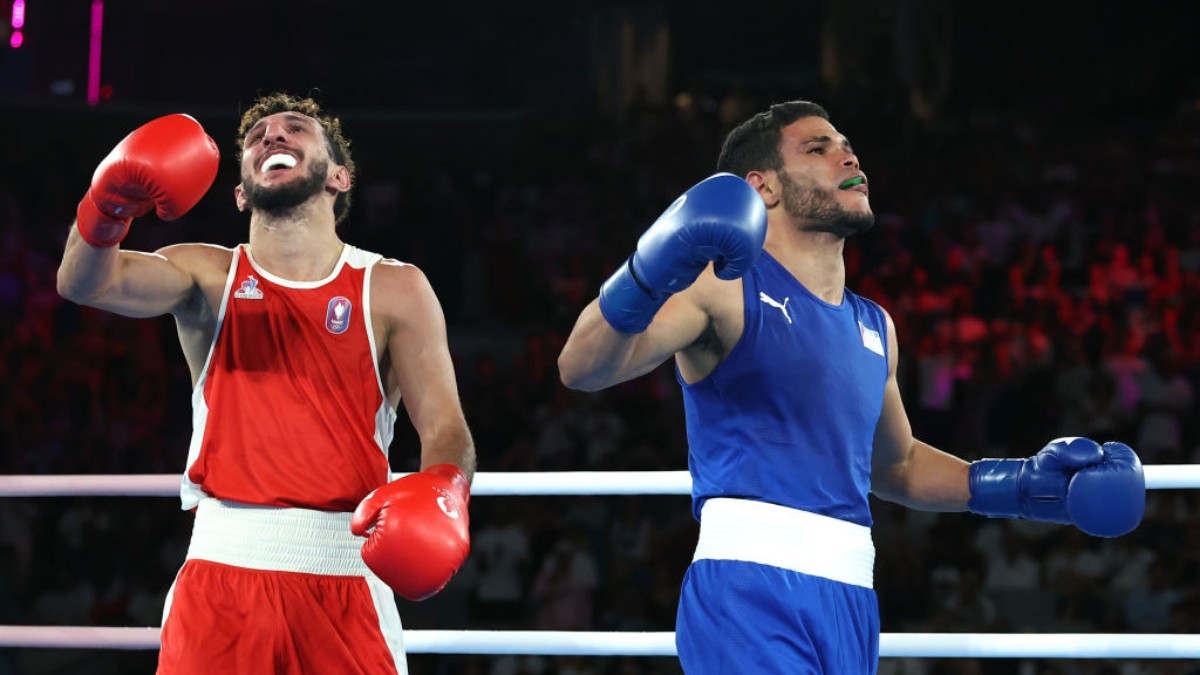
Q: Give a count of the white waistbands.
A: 2